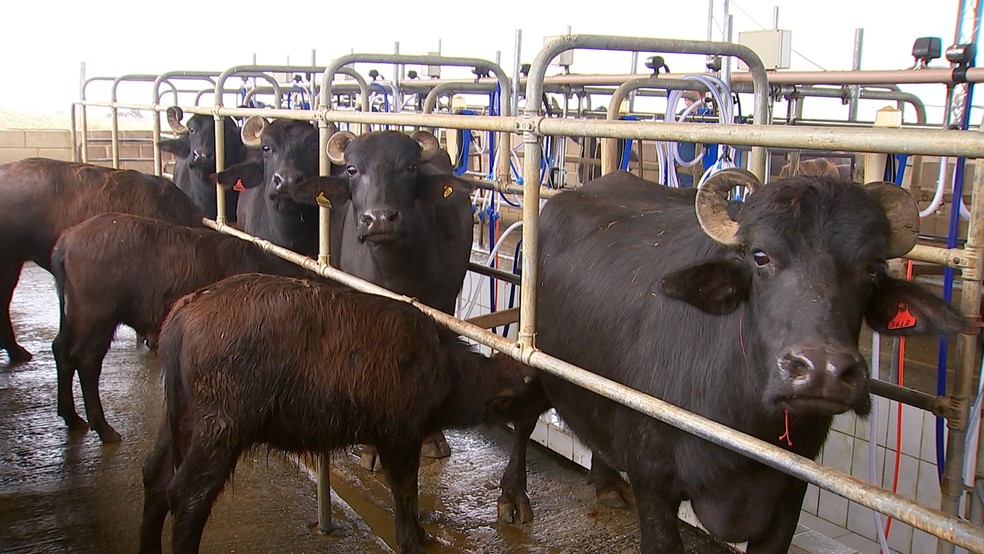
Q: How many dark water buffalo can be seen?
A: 7